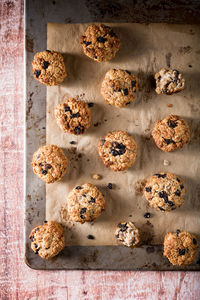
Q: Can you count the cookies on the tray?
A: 13